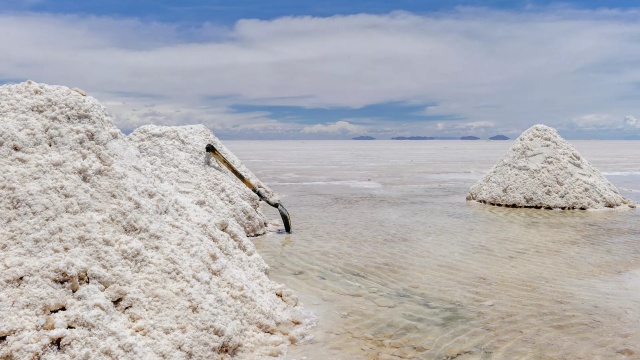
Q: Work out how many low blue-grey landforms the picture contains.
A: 4